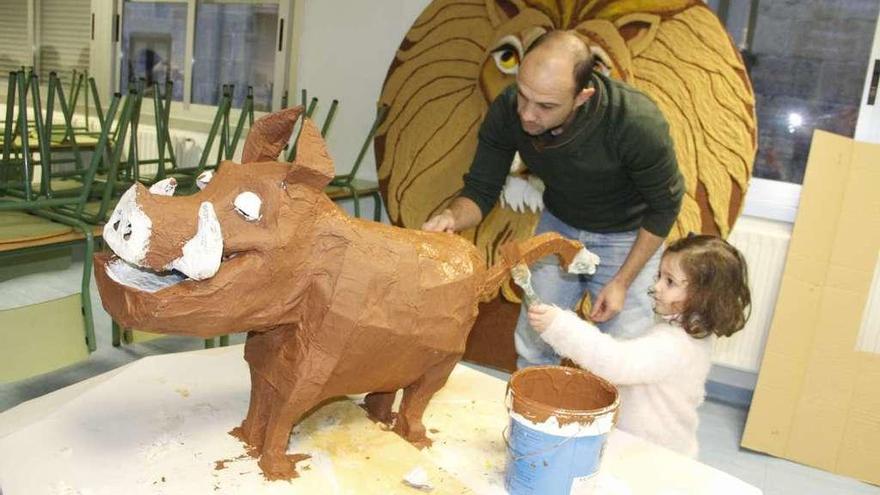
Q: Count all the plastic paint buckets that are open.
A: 1